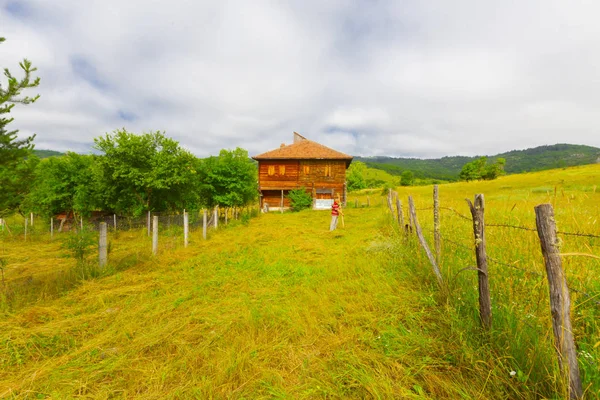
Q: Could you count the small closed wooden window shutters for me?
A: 4